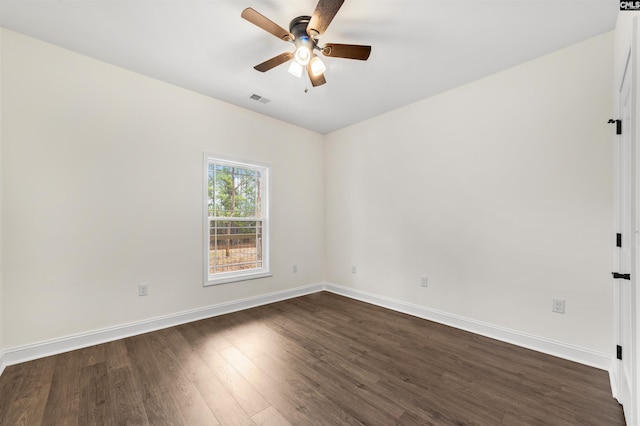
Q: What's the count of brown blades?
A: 5